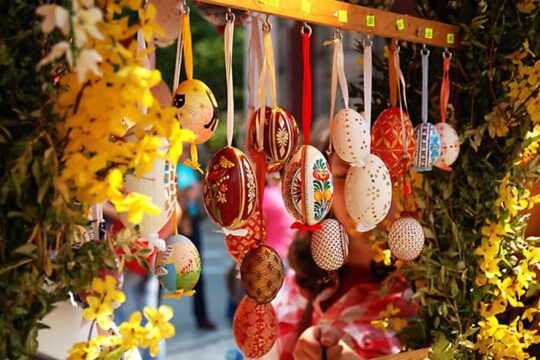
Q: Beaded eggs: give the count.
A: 2